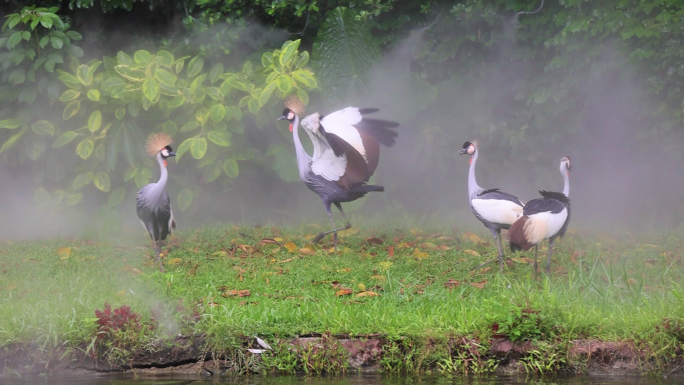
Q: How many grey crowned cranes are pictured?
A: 4